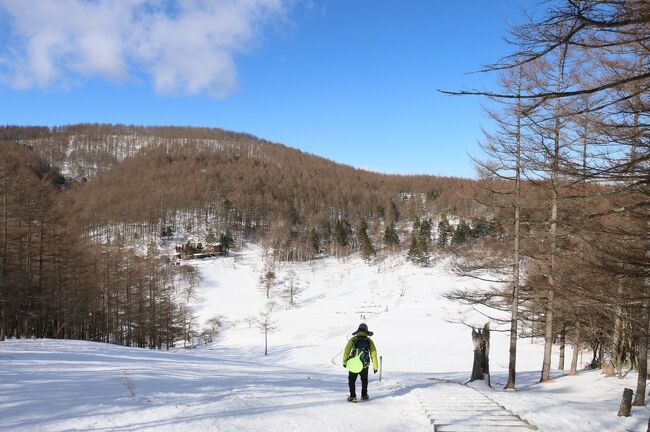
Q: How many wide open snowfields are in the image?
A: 1